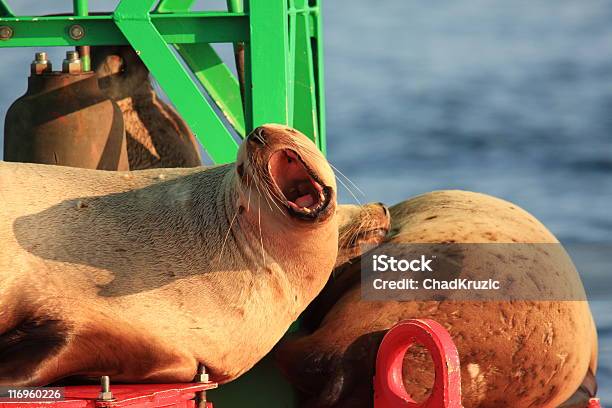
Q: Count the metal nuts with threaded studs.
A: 4